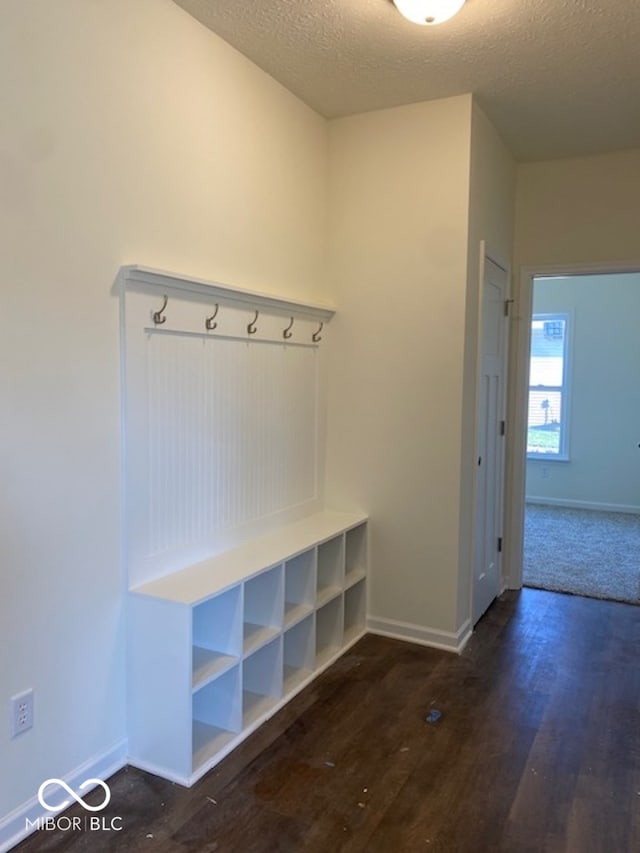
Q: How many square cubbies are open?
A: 10